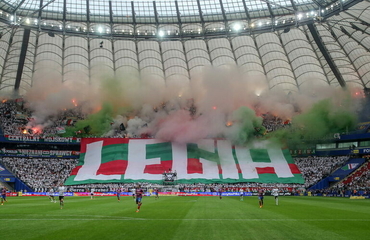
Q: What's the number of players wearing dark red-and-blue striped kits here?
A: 6